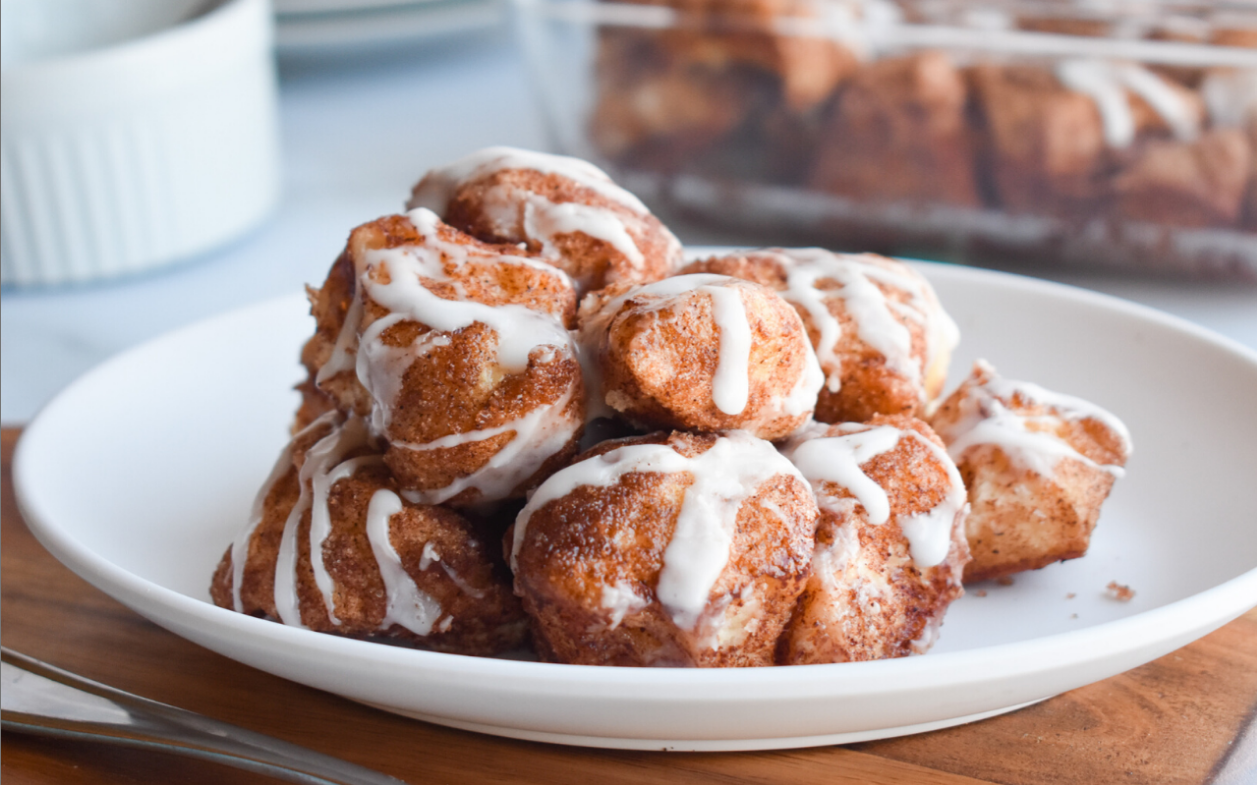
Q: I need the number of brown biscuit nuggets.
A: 8